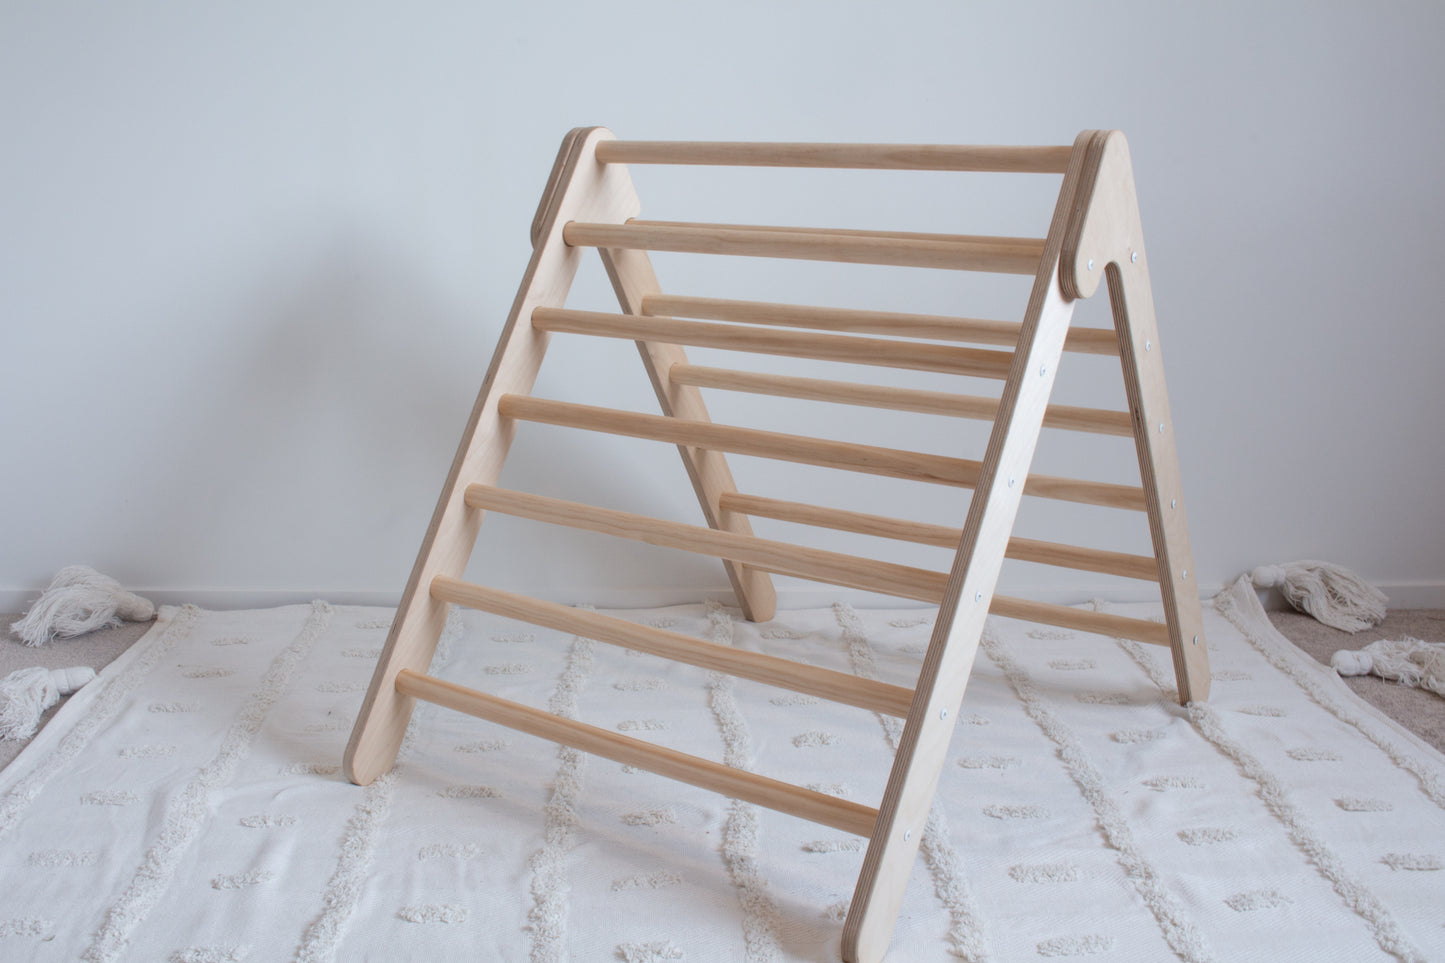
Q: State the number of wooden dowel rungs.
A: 13